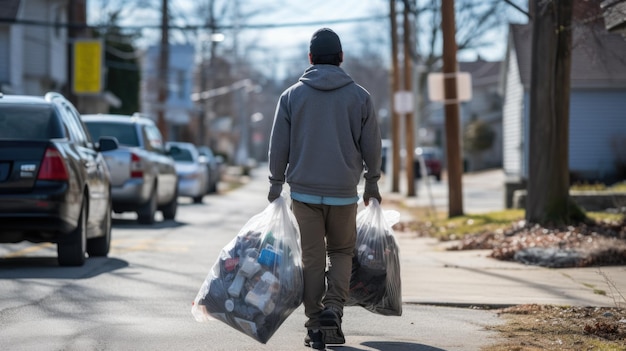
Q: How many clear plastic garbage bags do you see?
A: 2